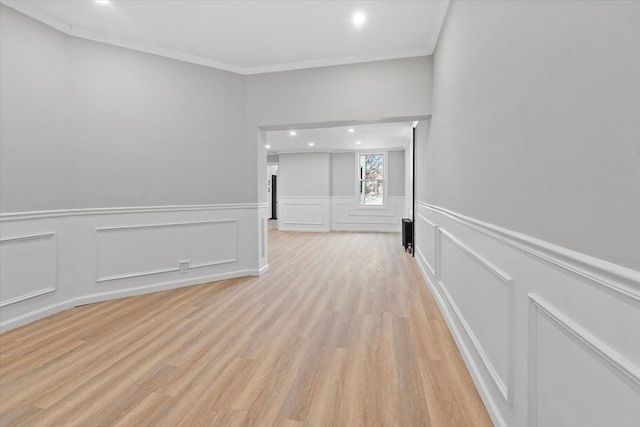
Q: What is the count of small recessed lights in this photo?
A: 7